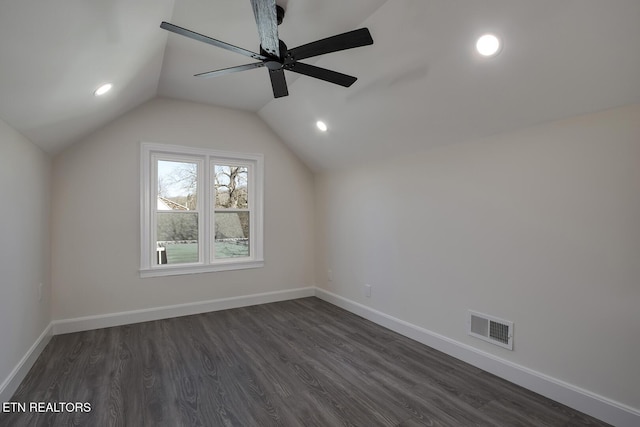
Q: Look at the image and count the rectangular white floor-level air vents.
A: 1